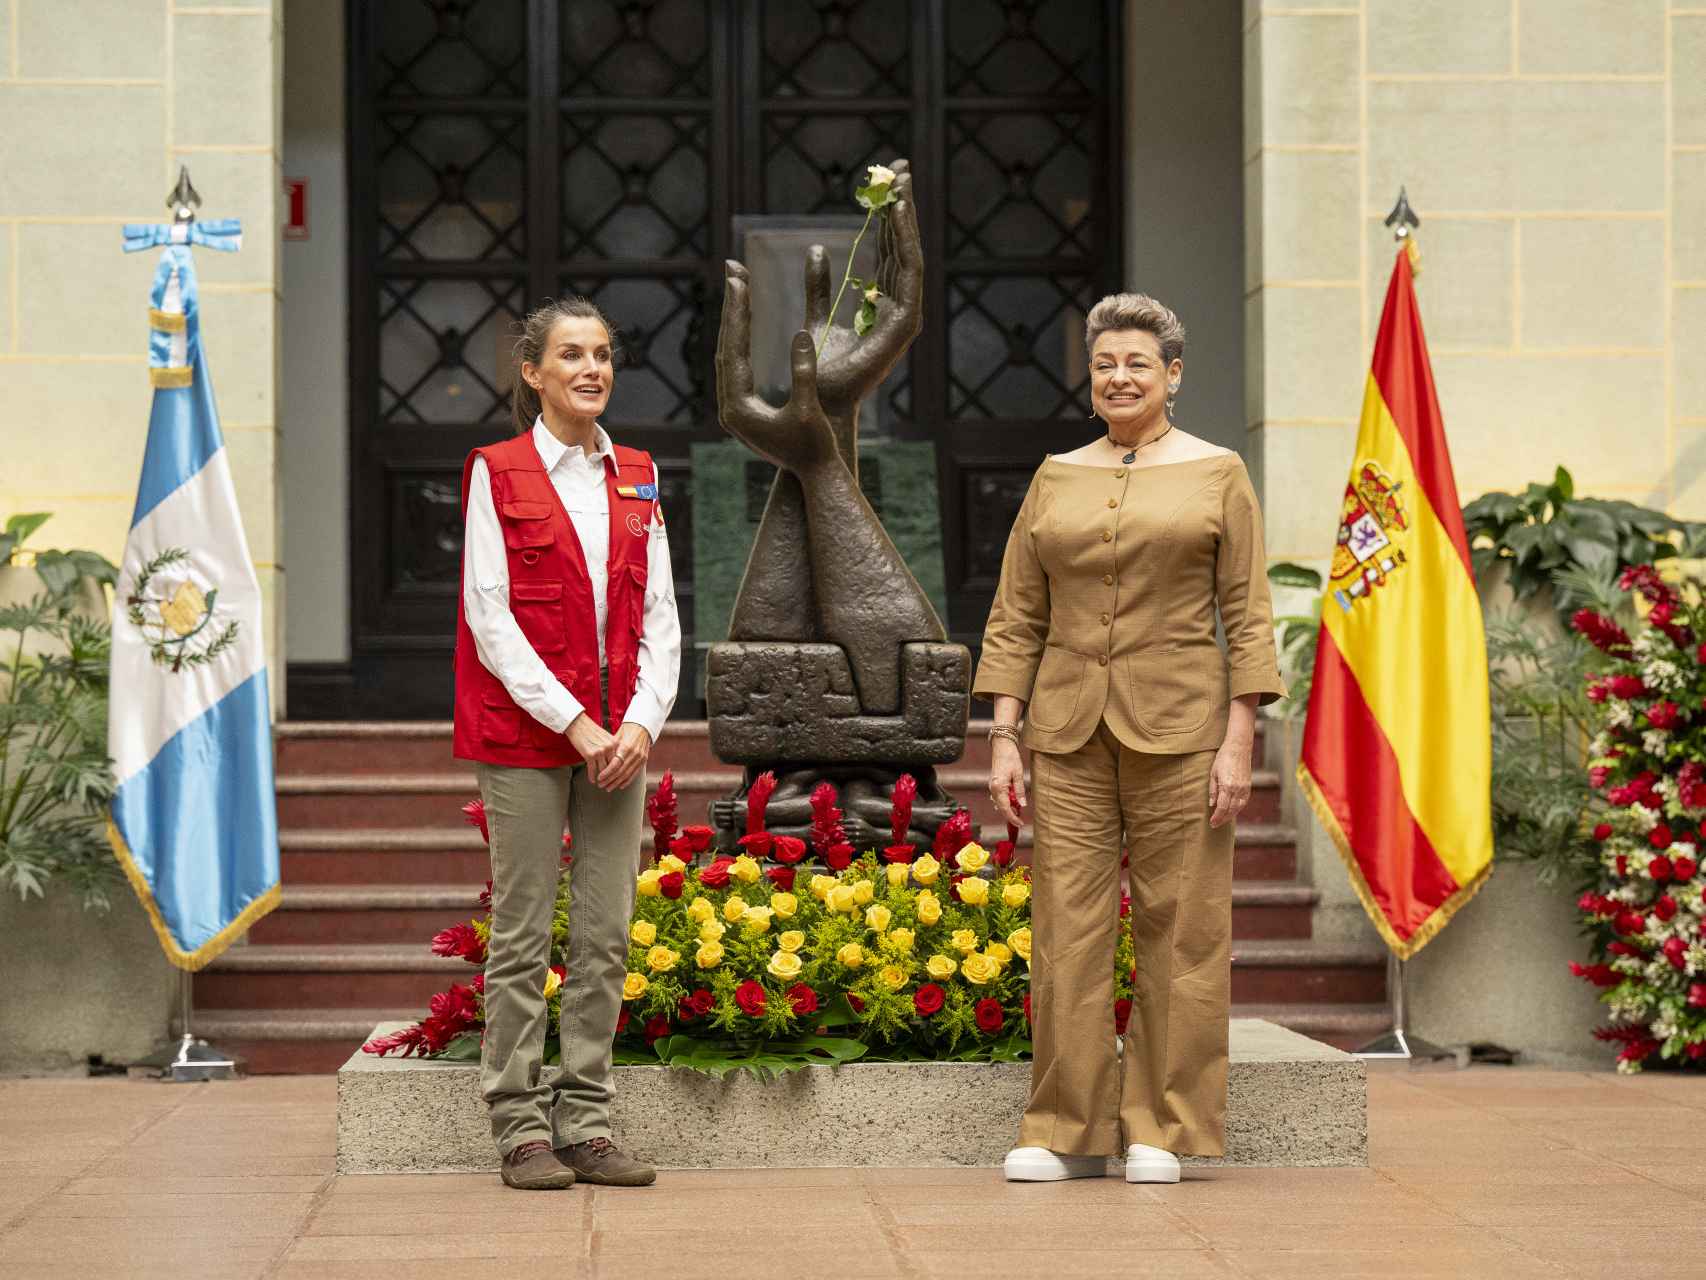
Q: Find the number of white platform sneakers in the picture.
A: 2